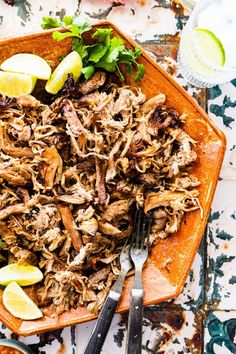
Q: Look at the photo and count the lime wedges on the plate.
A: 5